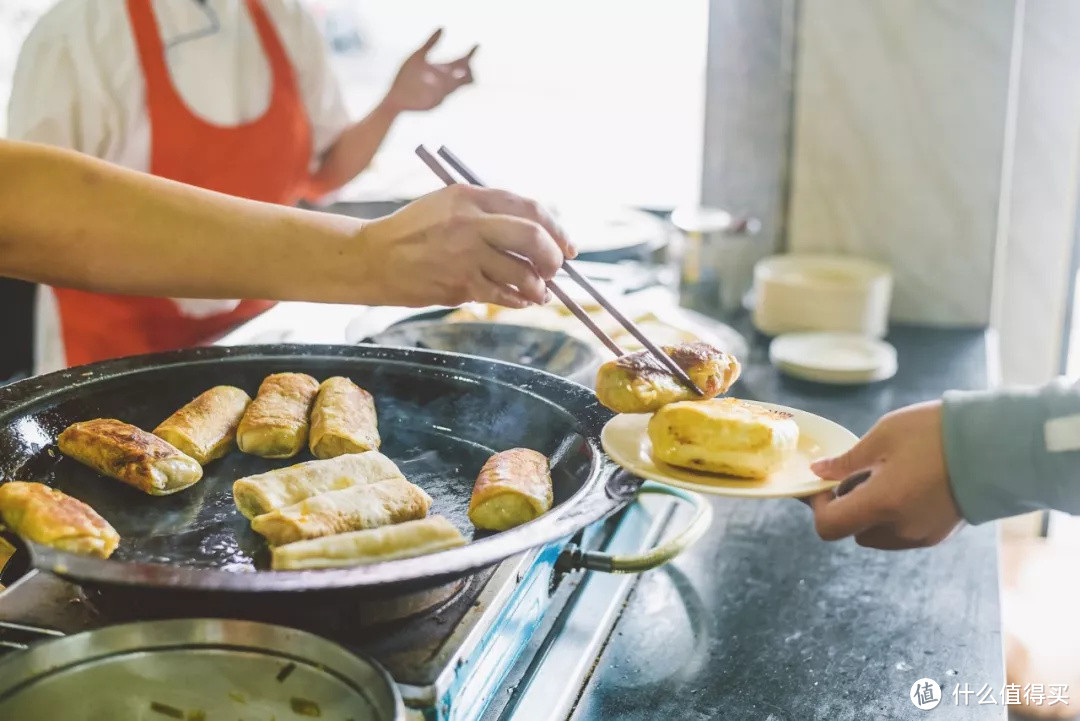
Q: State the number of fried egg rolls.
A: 11